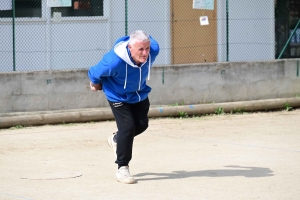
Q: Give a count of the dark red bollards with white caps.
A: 0